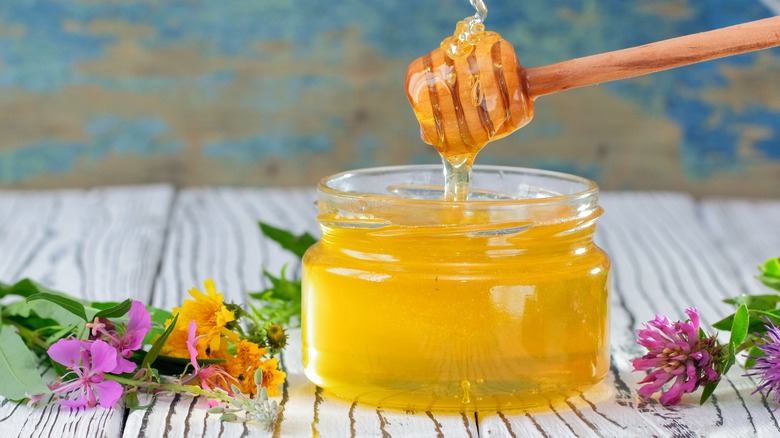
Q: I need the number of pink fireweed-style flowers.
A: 3